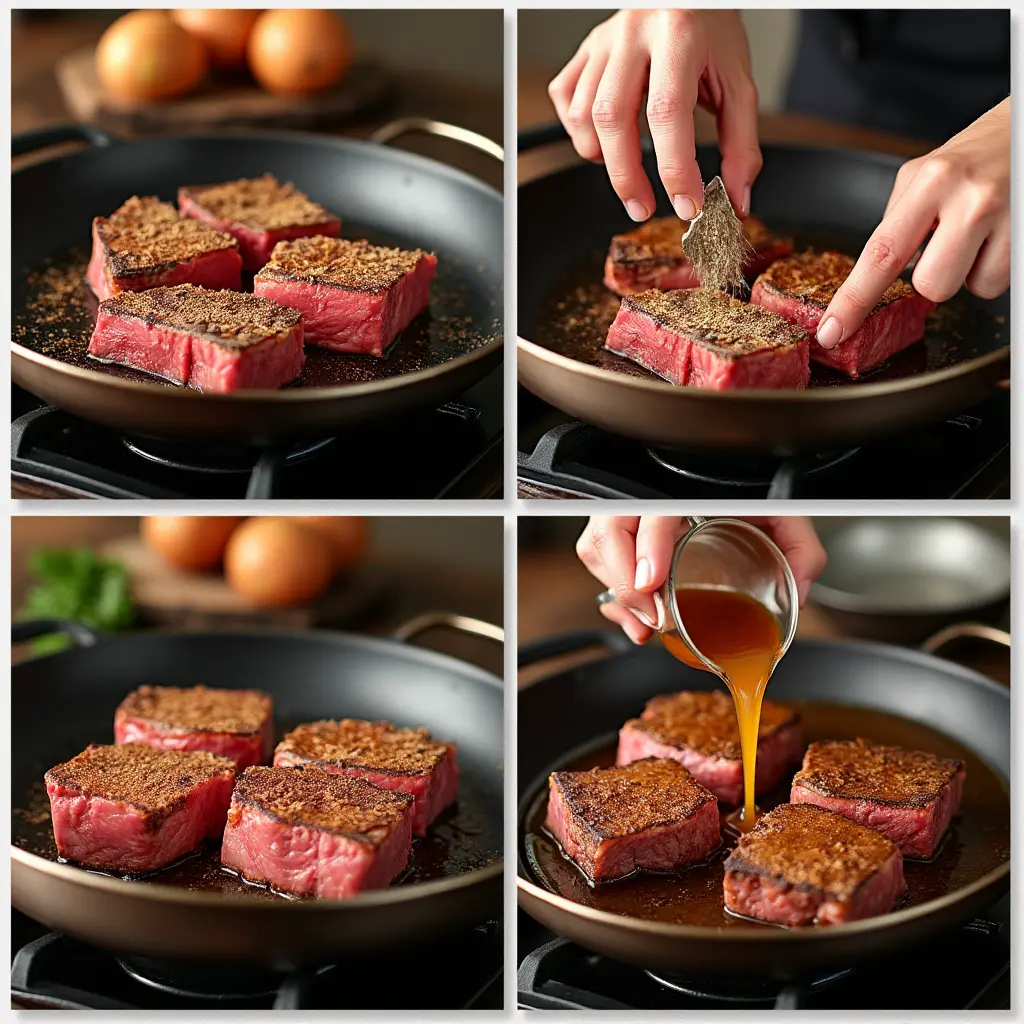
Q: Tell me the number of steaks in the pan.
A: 4